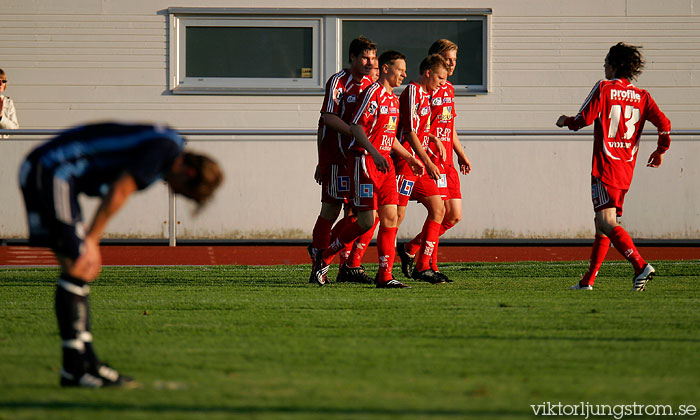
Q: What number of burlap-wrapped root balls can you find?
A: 0